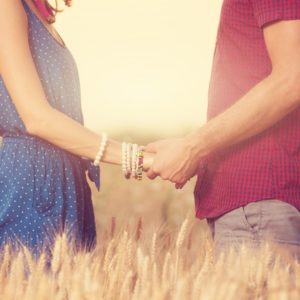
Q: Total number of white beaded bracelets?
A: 4